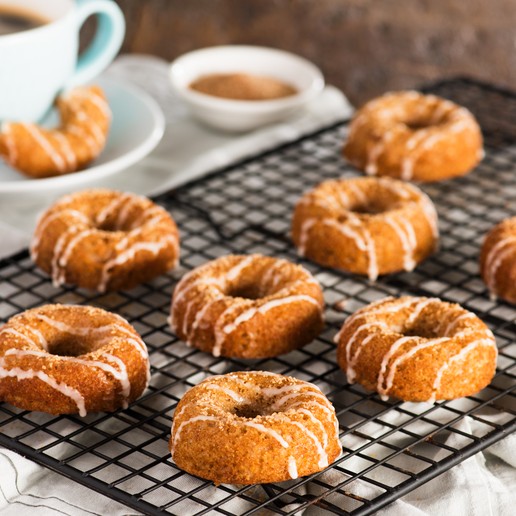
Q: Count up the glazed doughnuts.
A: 9